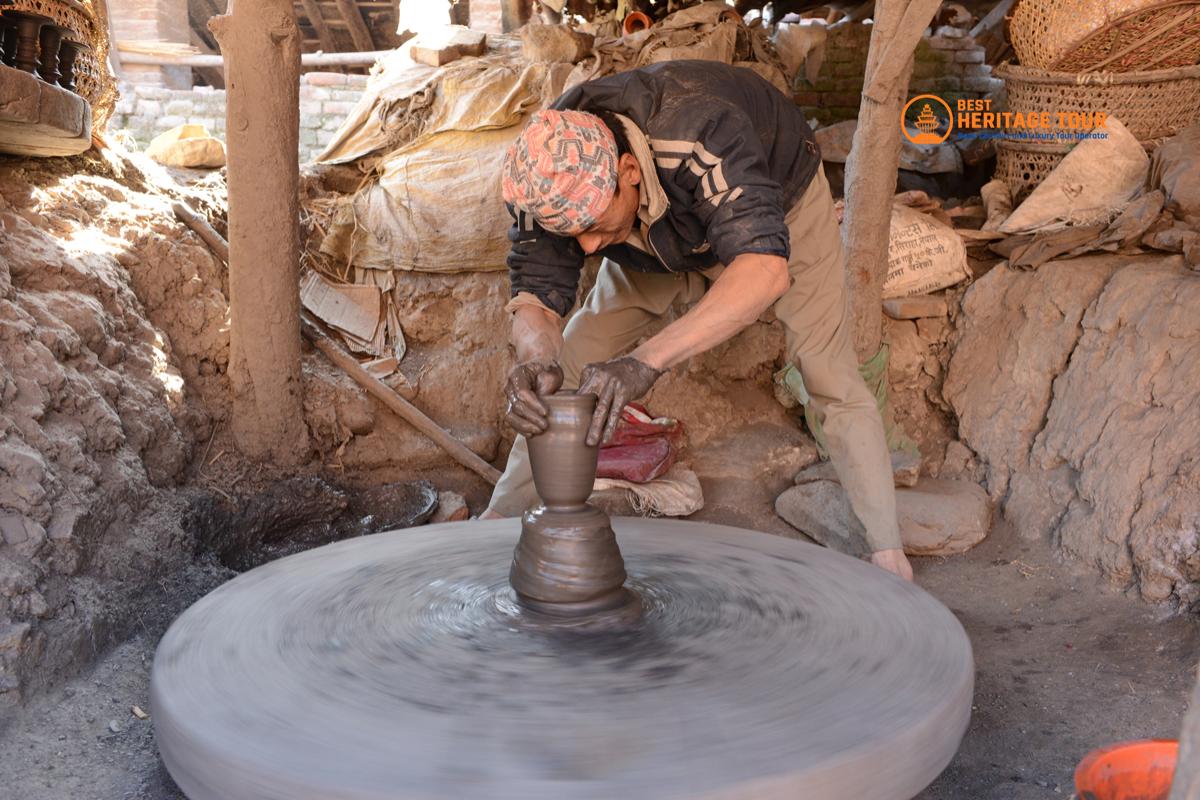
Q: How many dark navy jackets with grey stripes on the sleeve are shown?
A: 1